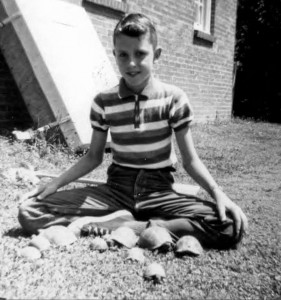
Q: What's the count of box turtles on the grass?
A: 9